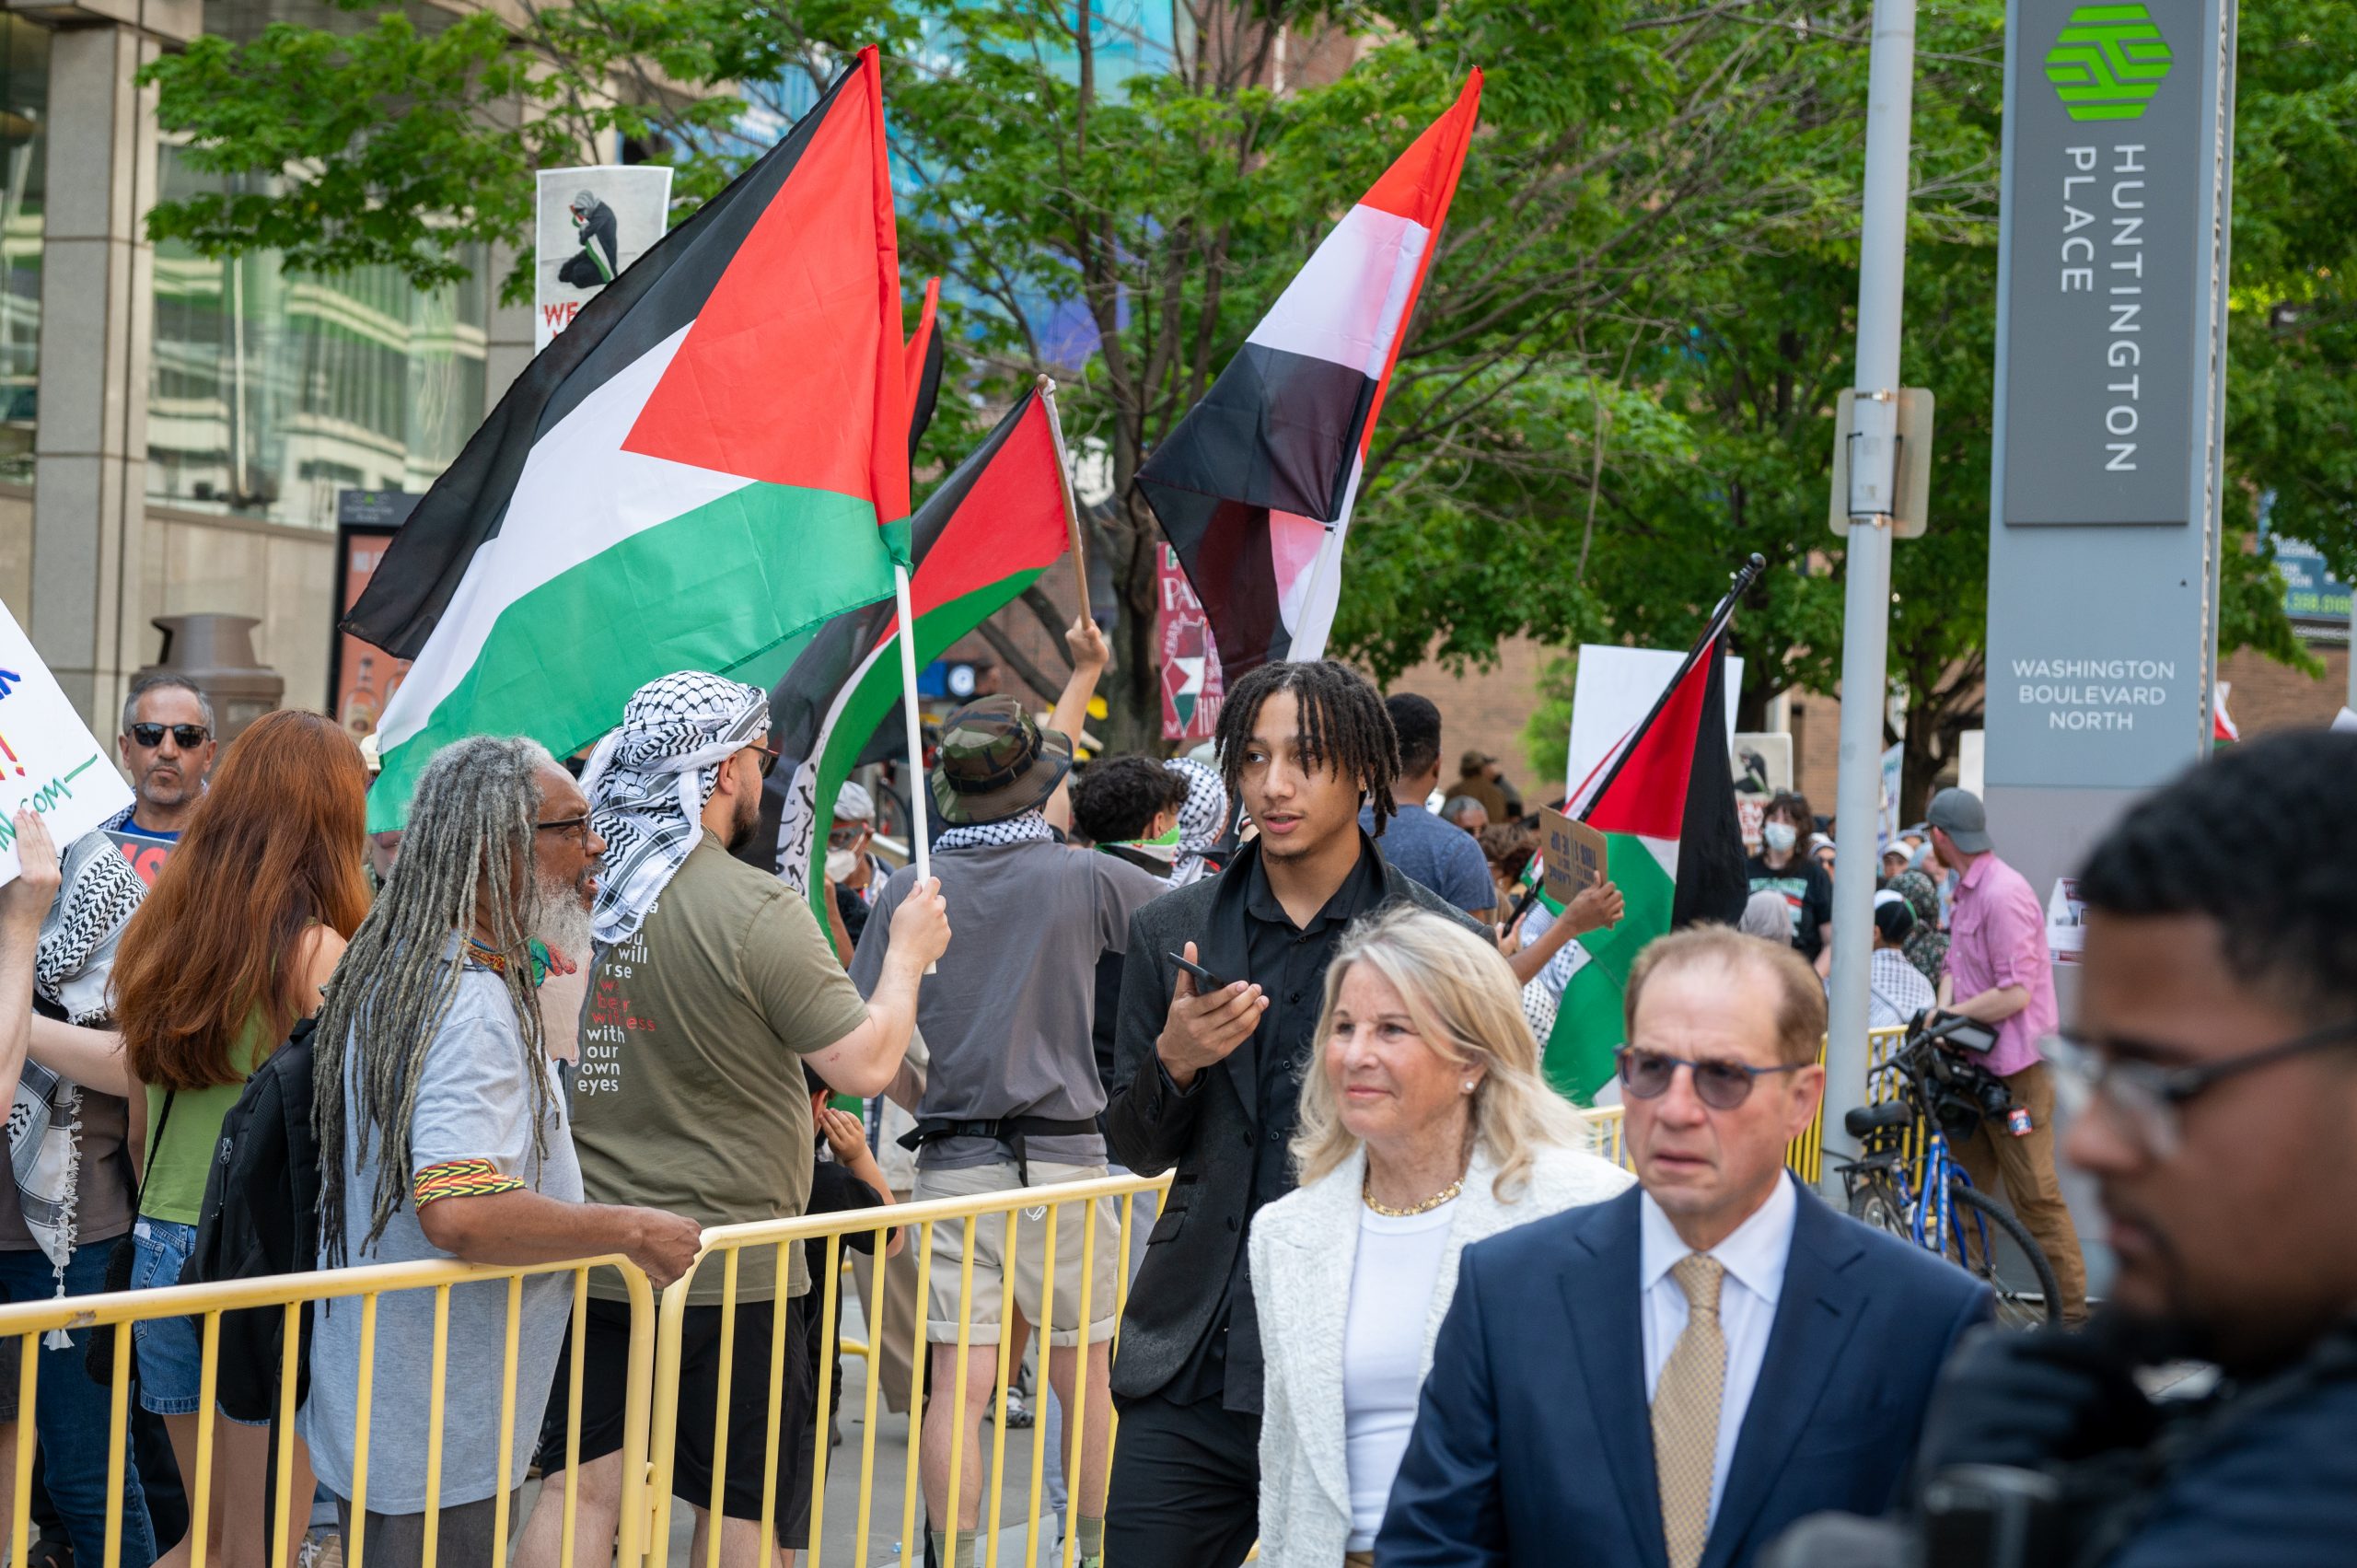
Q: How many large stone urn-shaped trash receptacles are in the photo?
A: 1